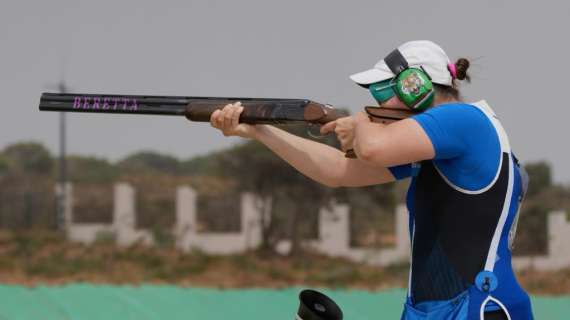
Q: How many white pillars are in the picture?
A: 7